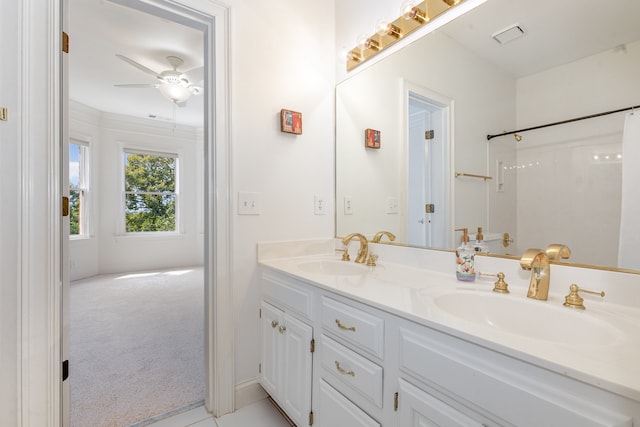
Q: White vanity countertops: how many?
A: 1